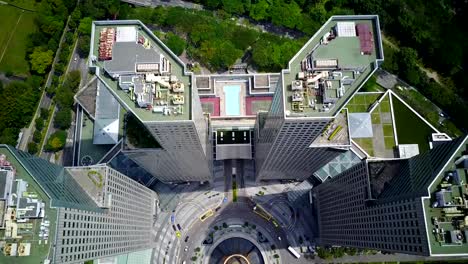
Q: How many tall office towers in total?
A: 4